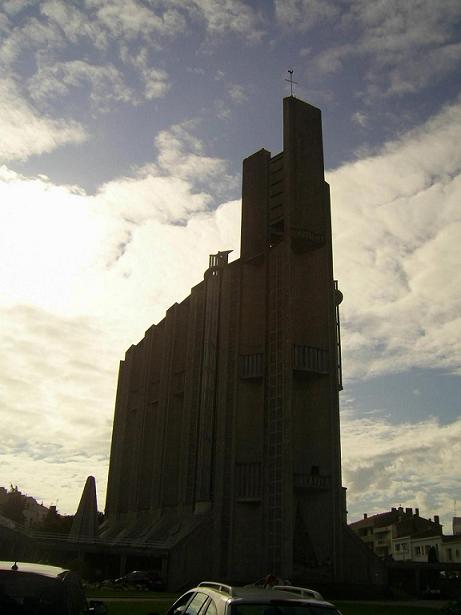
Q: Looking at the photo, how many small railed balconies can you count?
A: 5